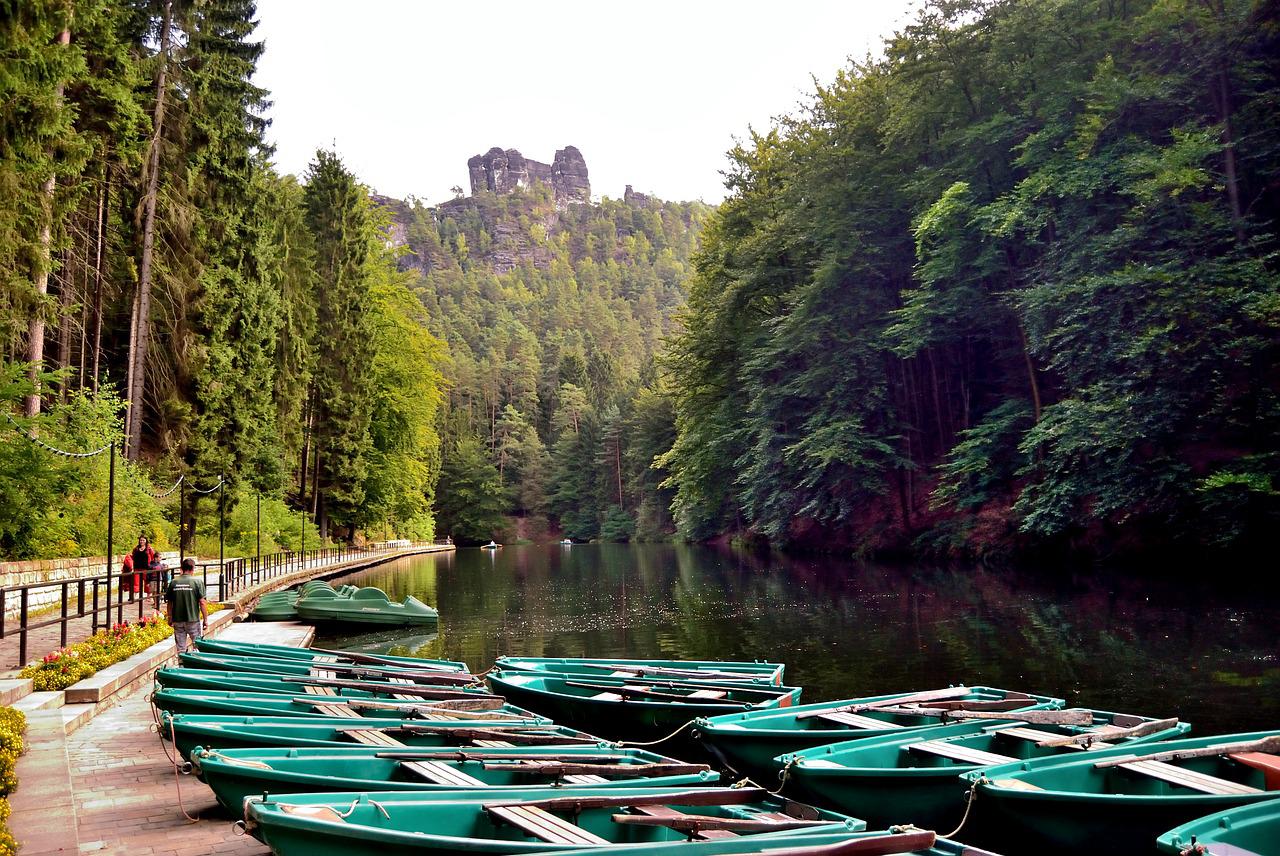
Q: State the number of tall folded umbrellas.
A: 0